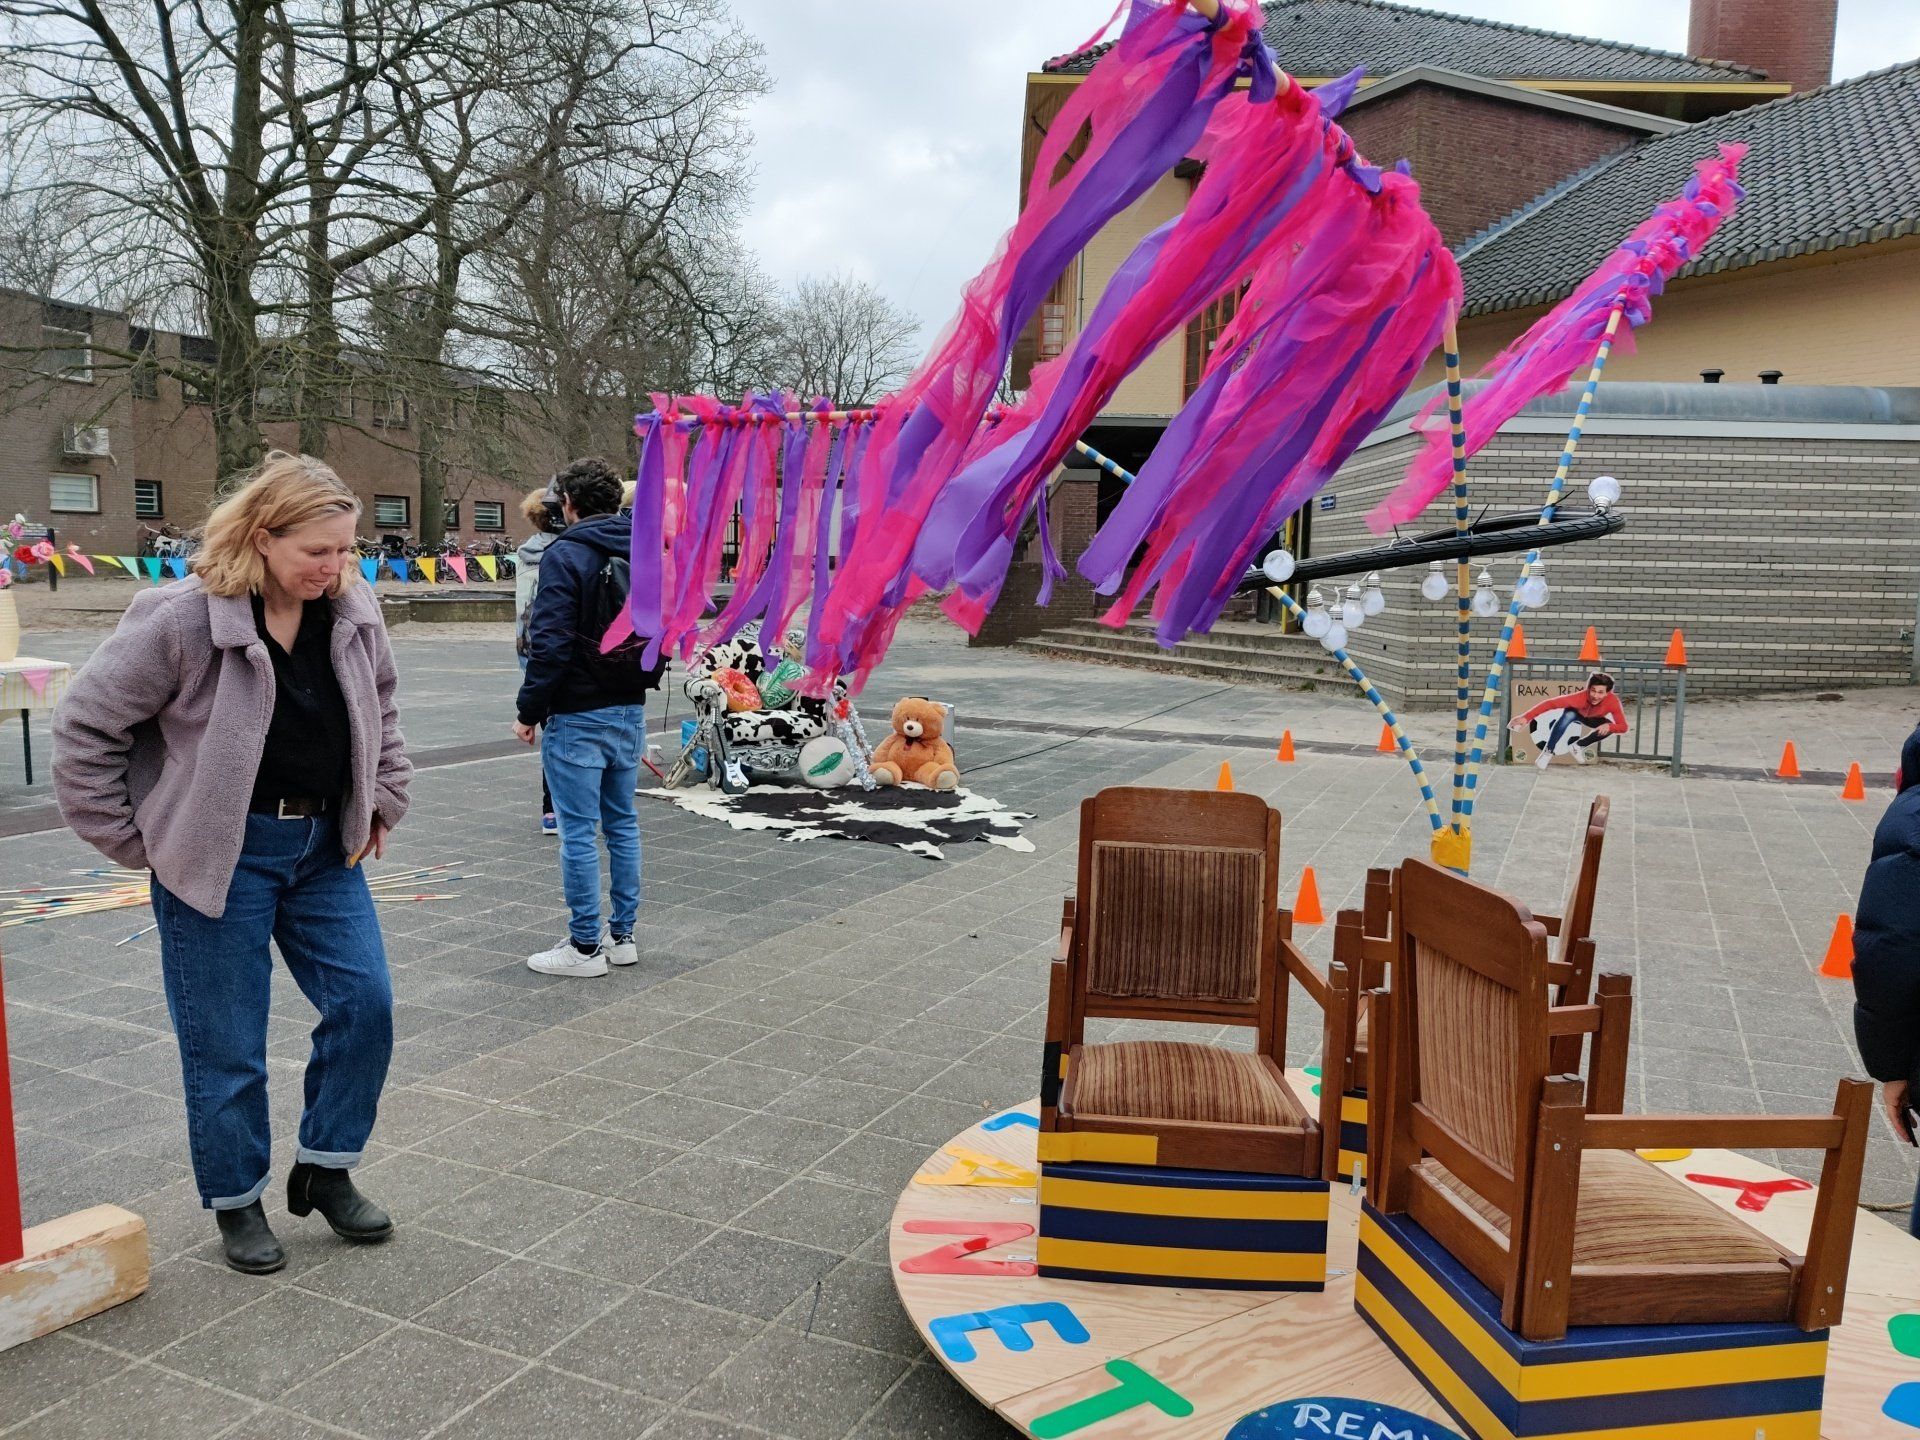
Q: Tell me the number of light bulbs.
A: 9